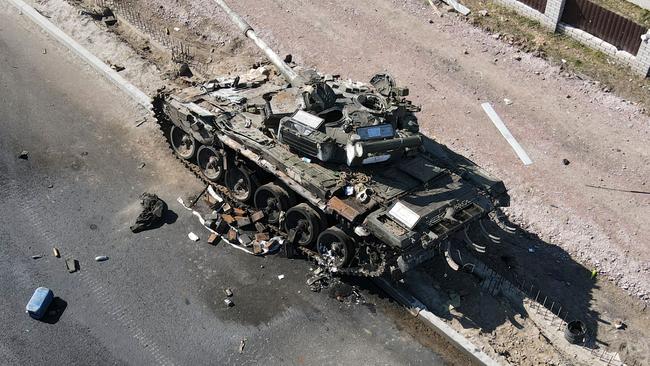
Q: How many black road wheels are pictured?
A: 6